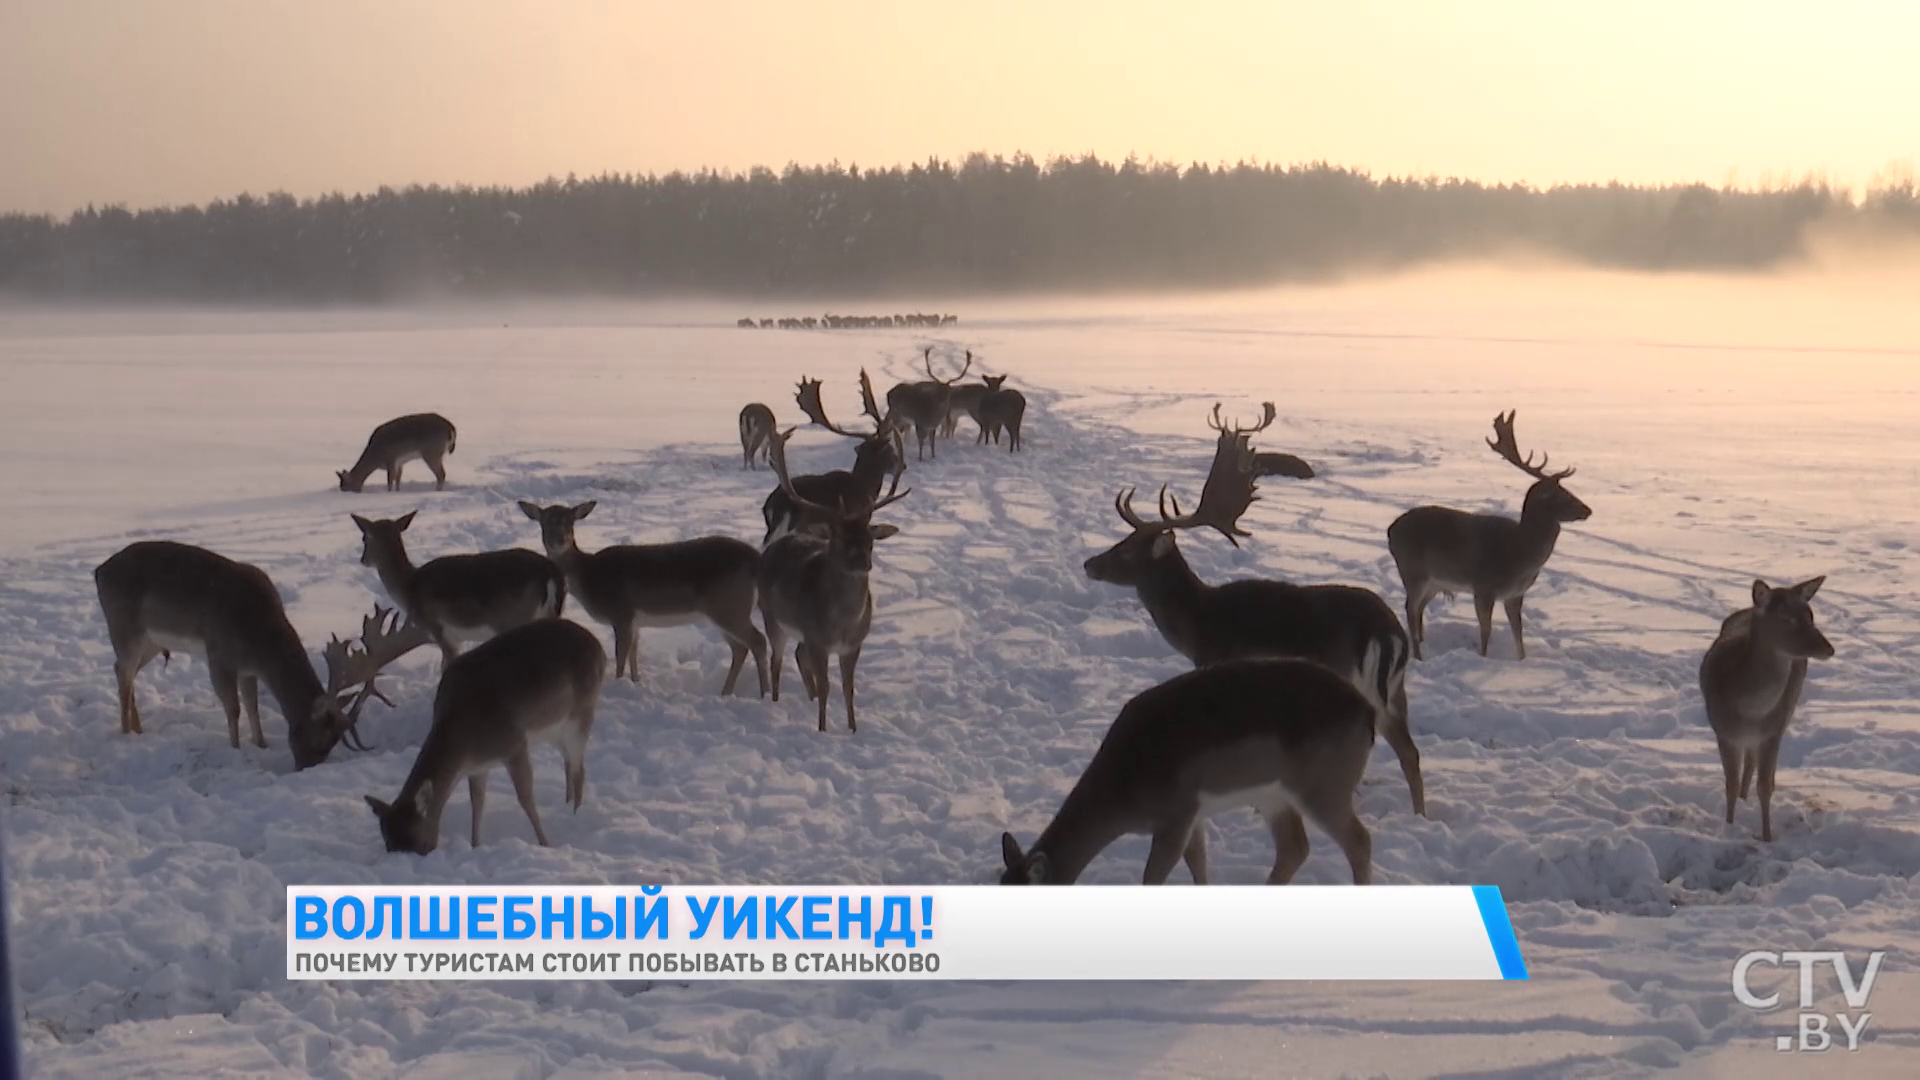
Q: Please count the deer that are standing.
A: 15